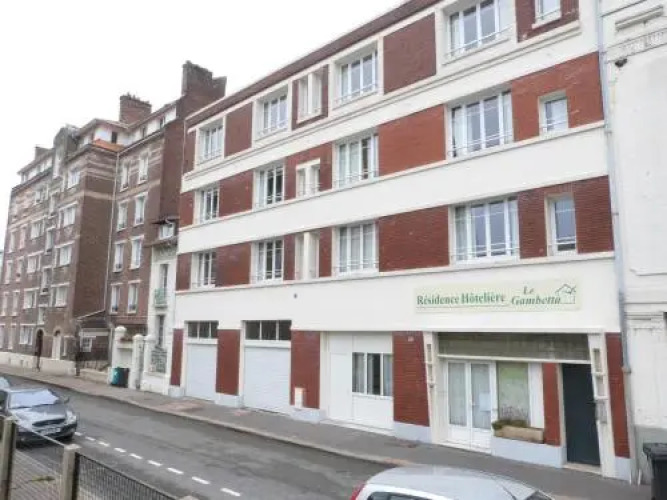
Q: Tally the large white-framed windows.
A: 12